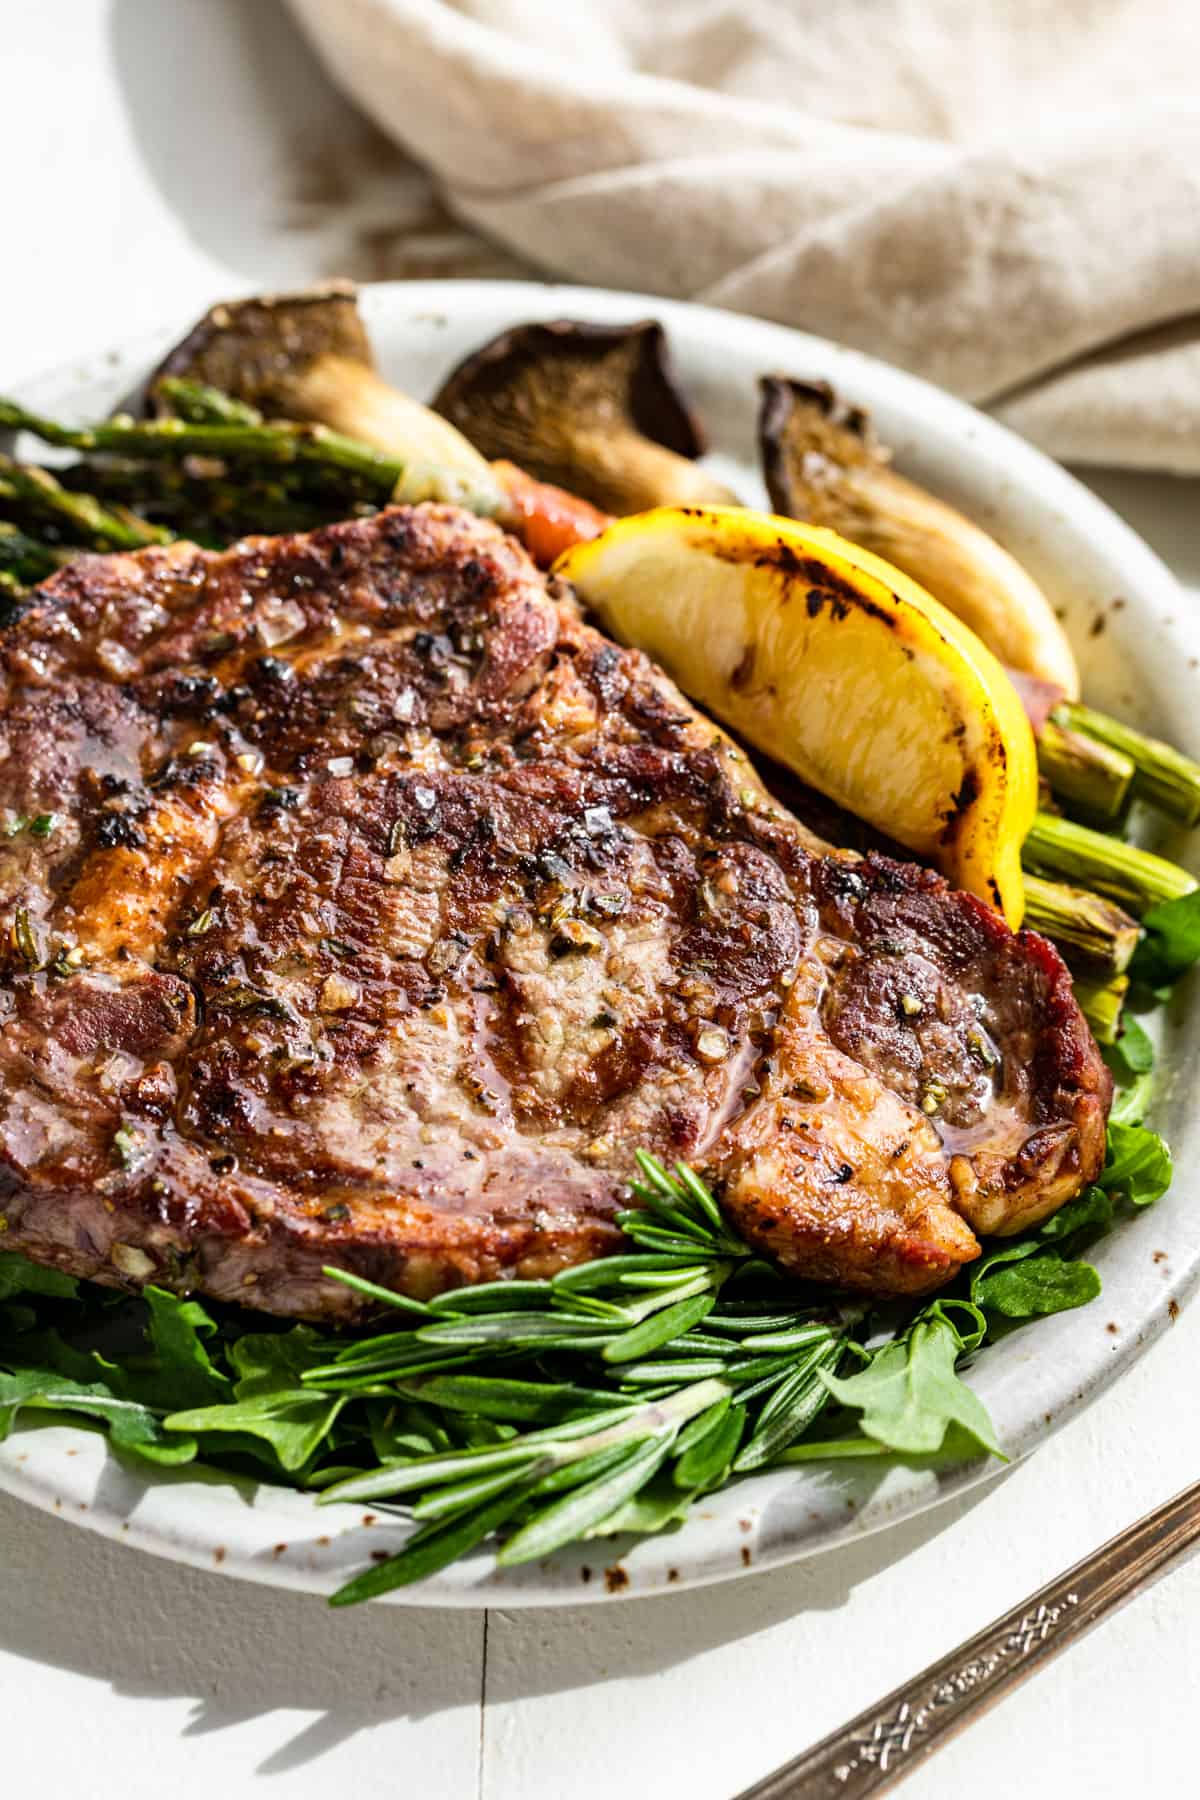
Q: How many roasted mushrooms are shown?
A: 3